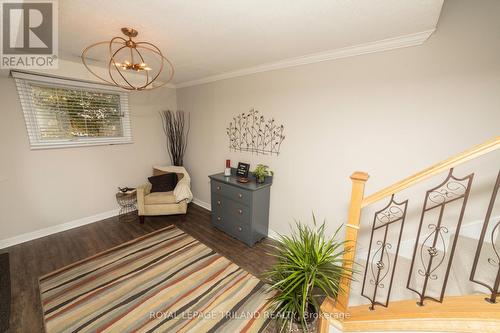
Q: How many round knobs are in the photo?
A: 6